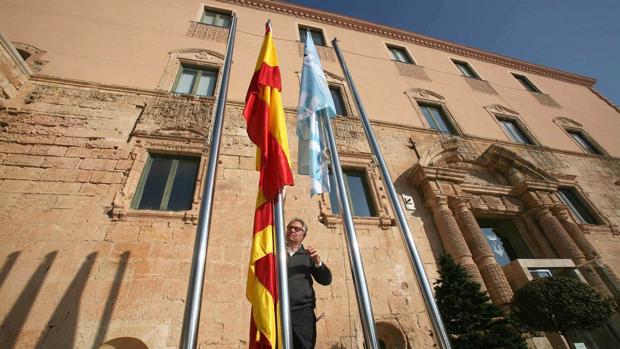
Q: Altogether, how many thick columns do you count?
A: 4